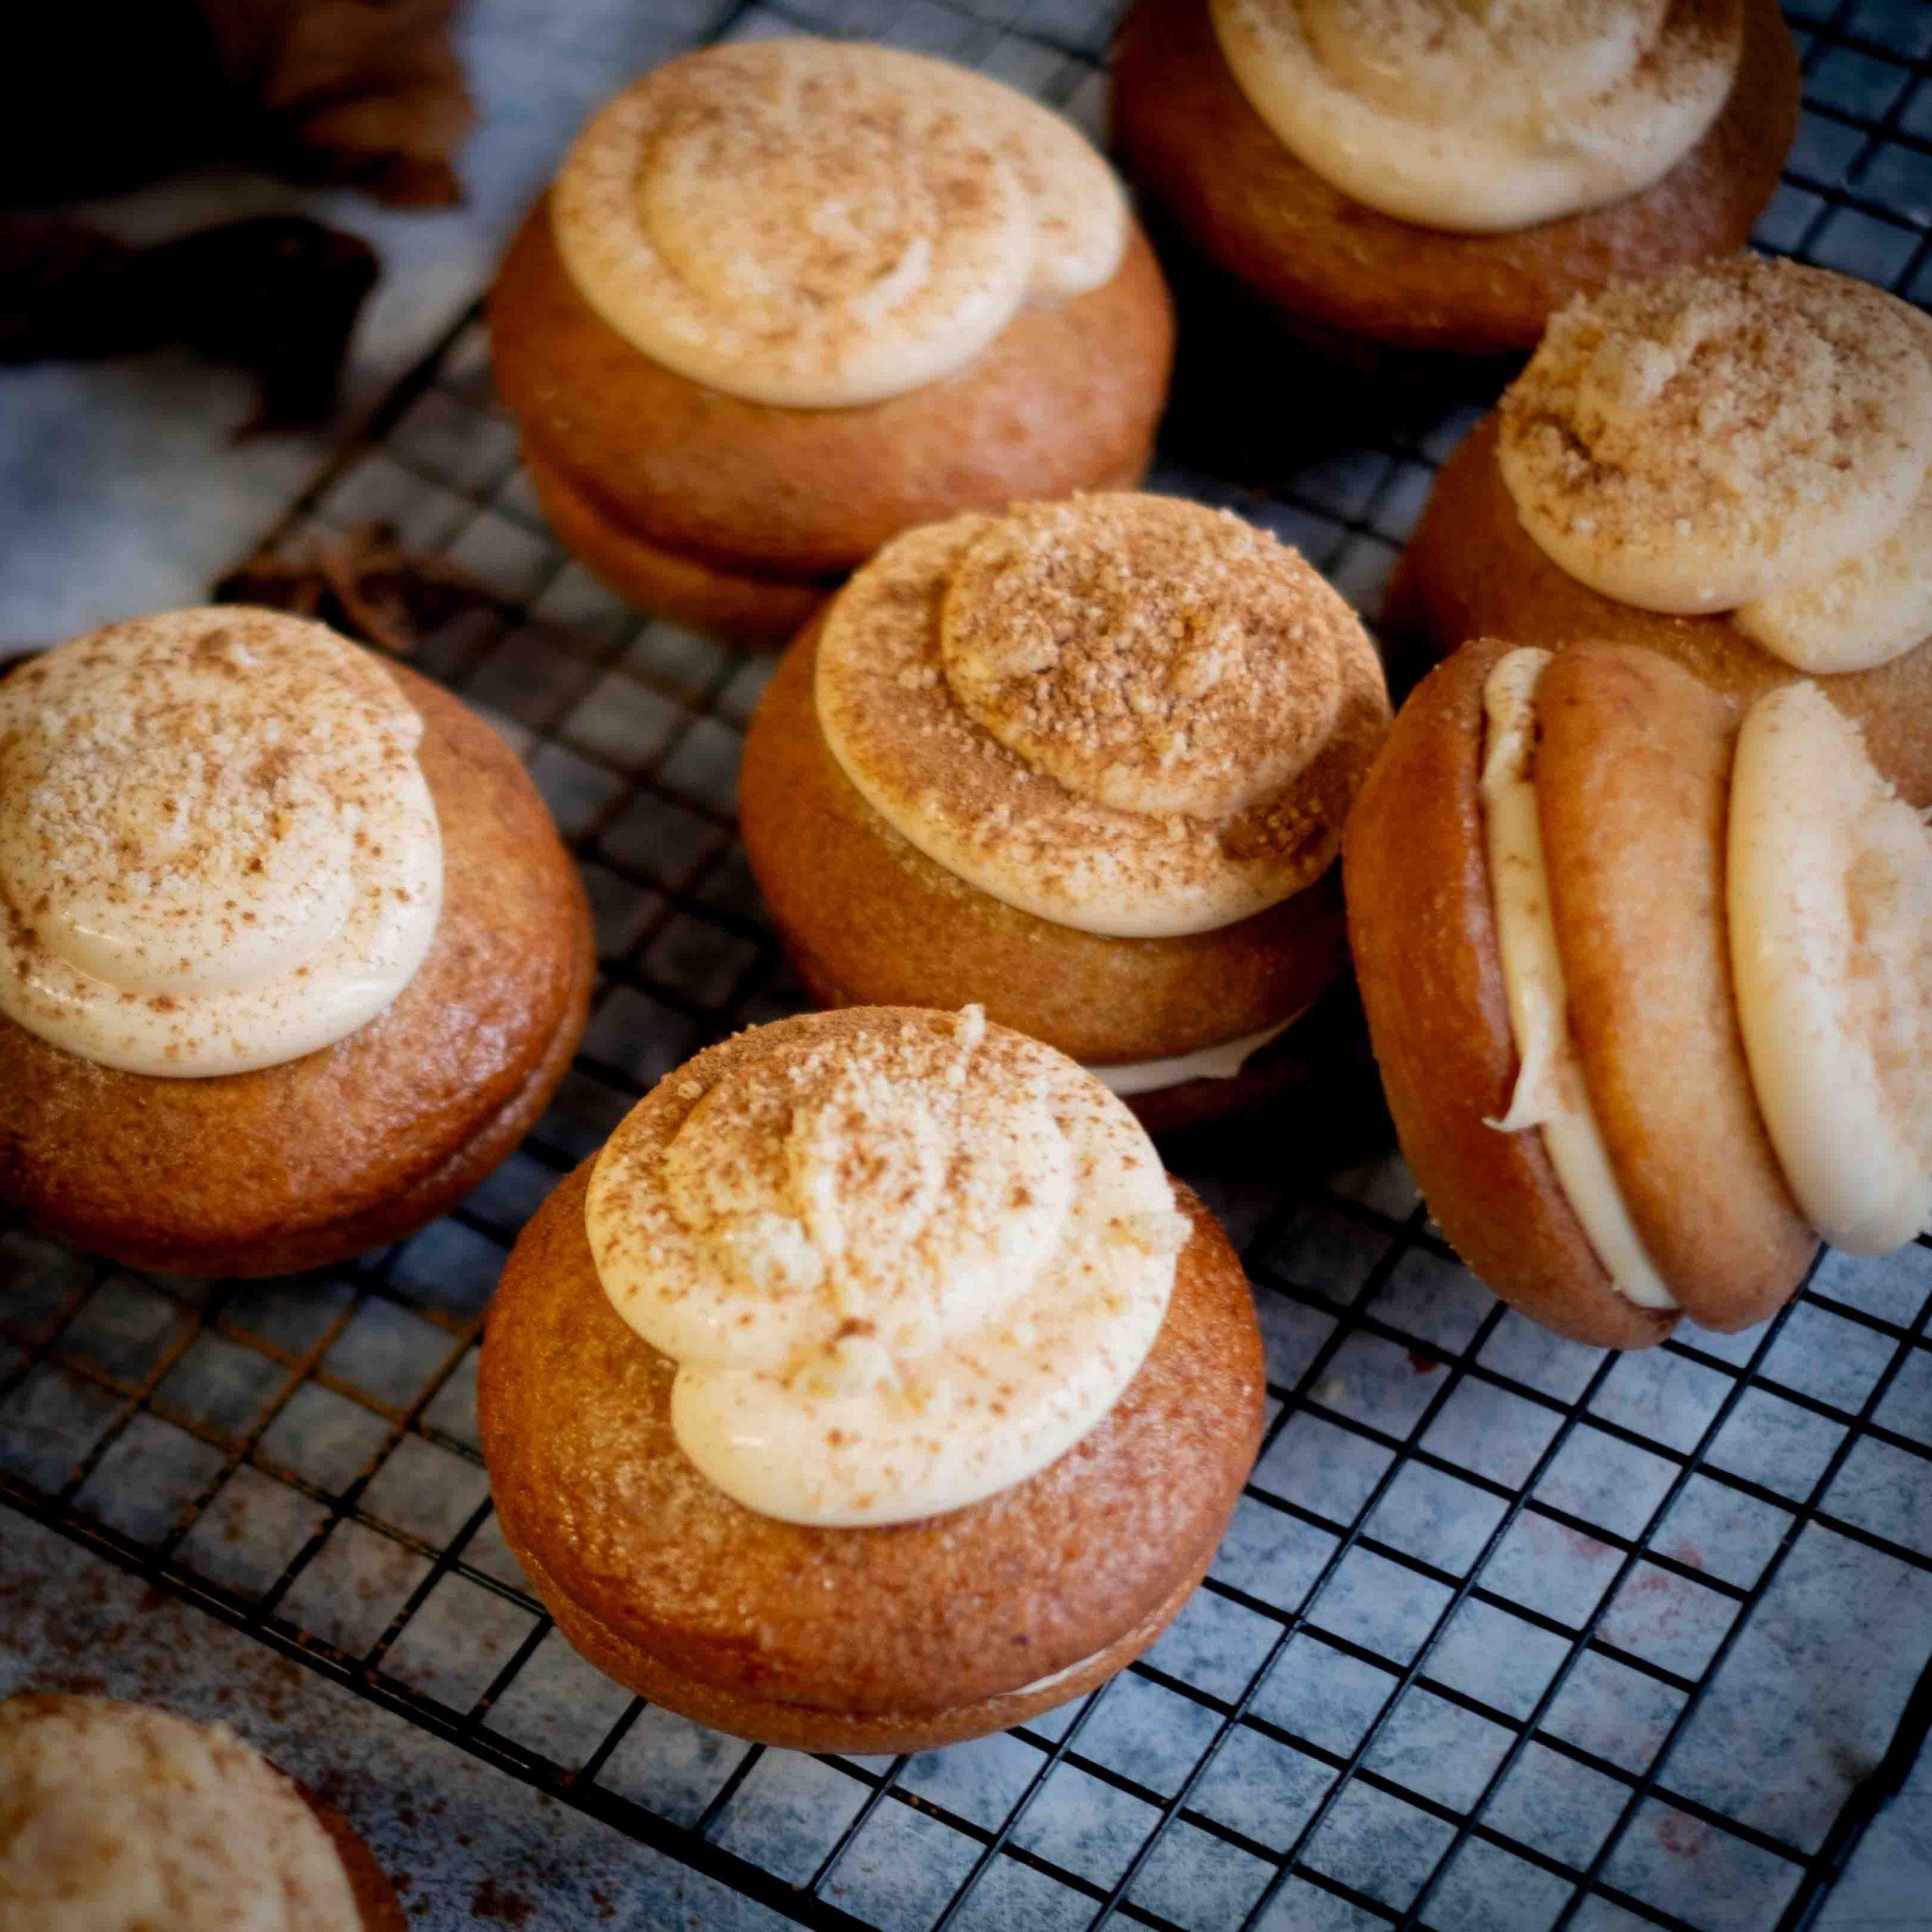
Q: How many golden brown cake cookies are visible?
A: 8